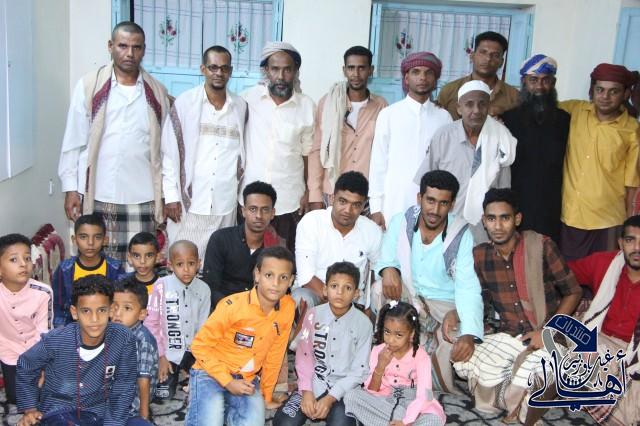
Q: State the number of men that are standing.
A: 9